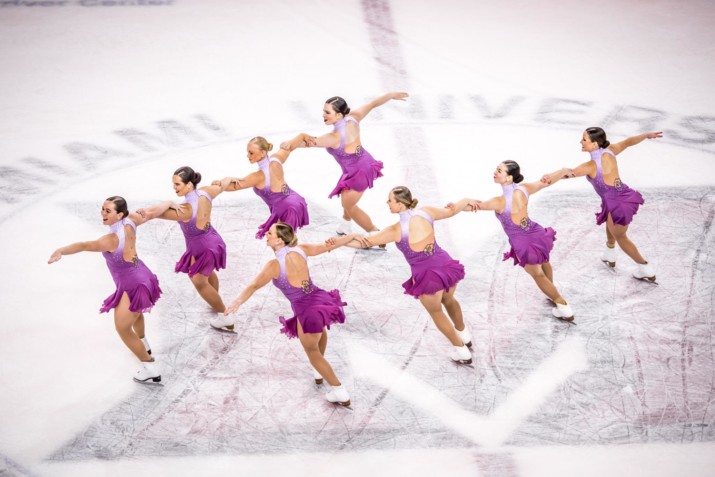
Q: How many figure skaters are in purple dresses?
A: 8